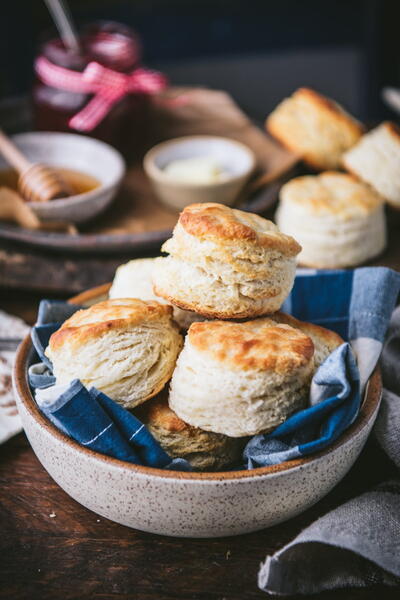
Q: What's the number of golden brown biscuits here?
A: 9